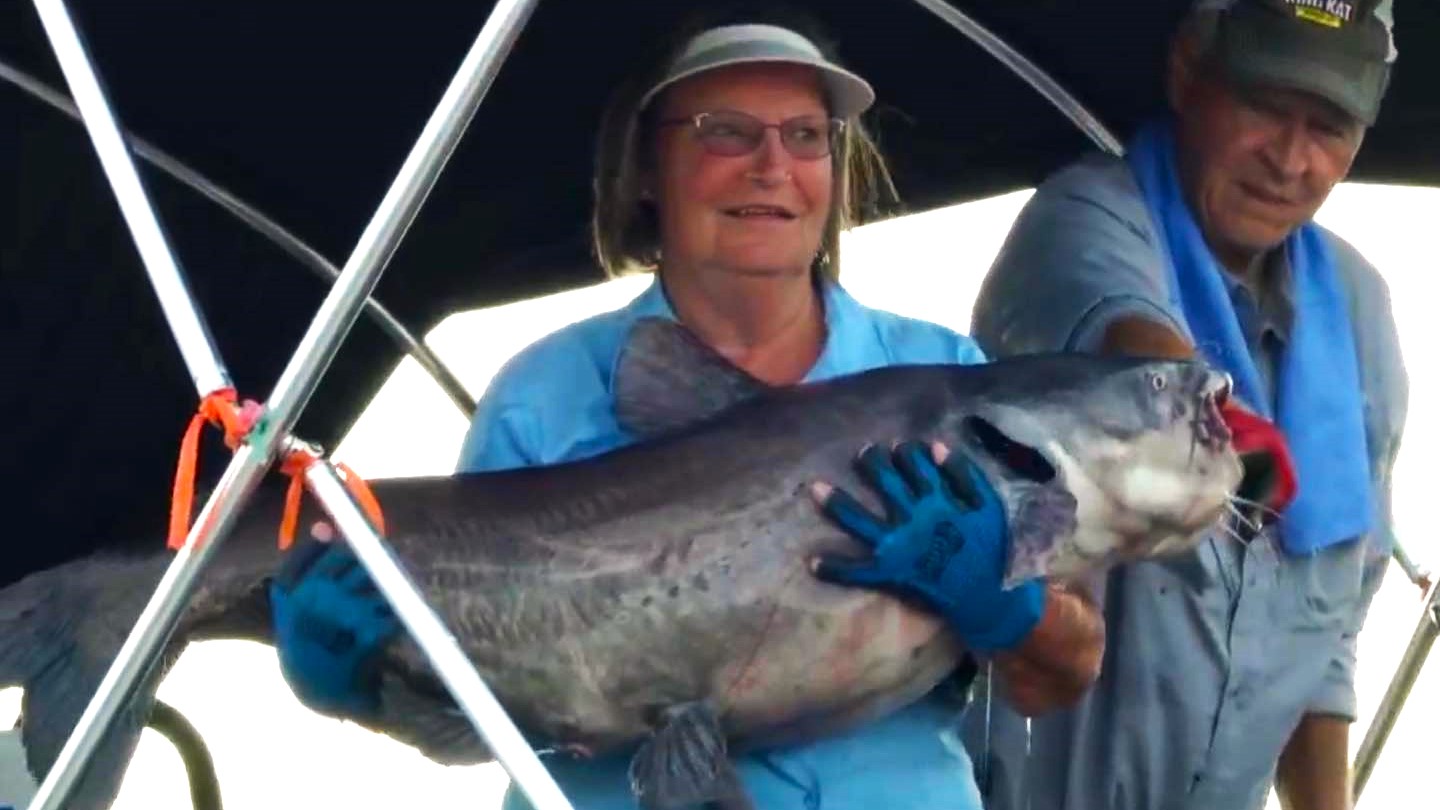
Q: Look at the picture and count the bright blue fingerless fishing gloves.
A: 2